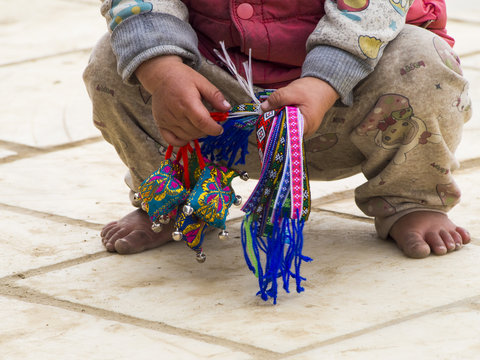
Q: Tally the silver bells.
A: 10